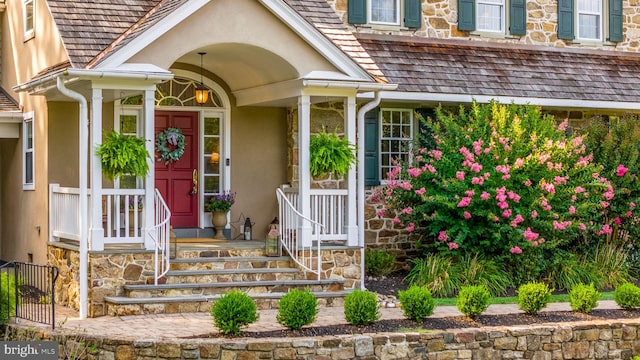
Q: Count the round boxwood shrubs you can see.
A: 8